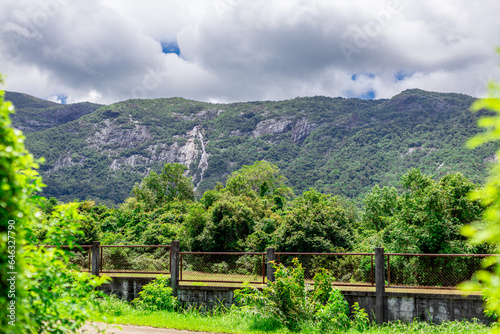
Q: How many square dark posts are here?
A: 4